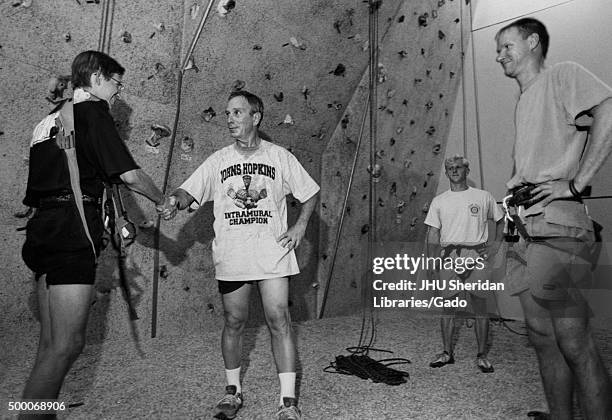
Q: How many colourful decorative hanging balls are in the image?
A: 0